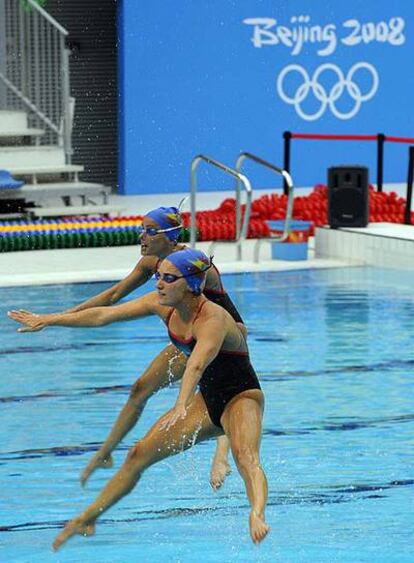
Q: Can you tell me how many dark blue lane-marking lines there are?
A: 4